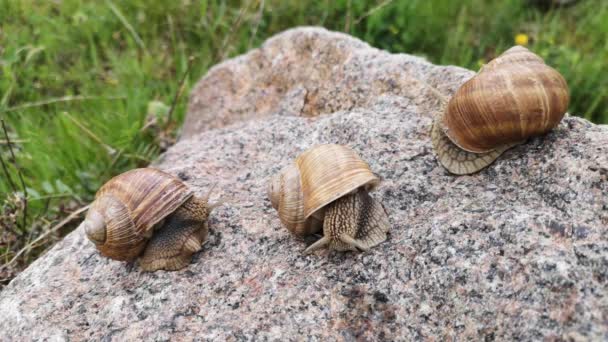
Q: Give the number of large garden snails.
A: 3